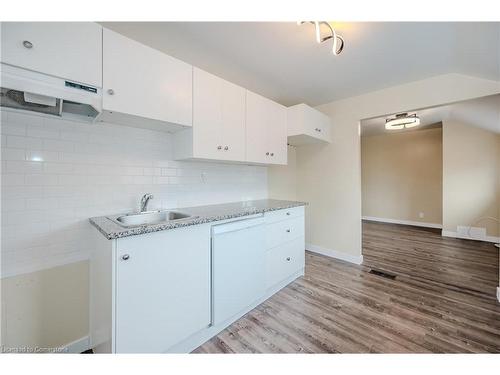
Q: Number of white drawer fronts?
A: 3